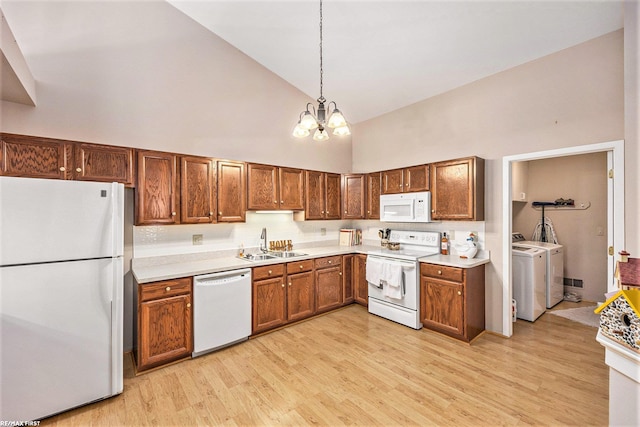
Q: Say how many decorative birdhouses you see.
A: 2